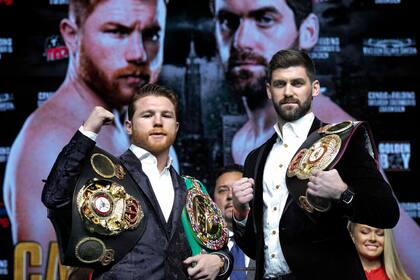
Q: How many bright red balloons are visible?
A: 0